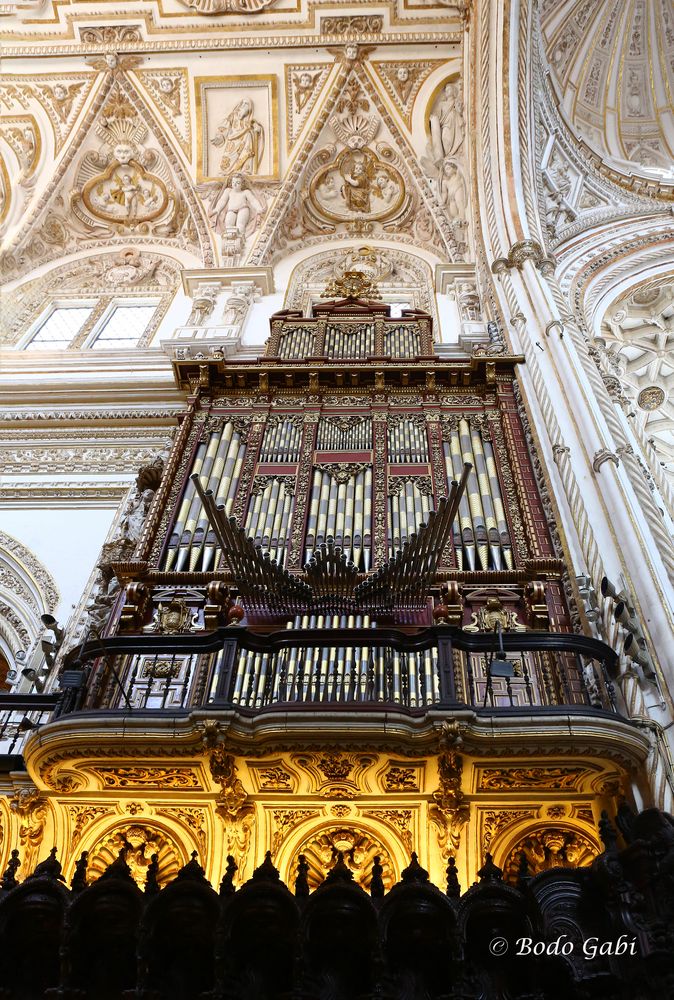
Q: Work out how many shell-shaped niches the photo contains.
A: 3